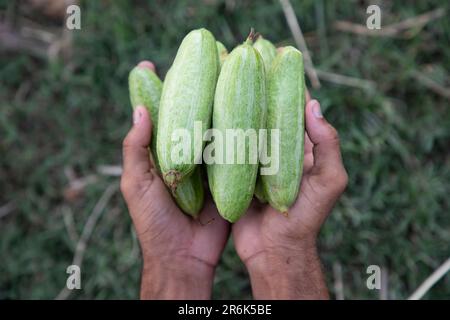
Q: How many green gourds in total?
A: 6